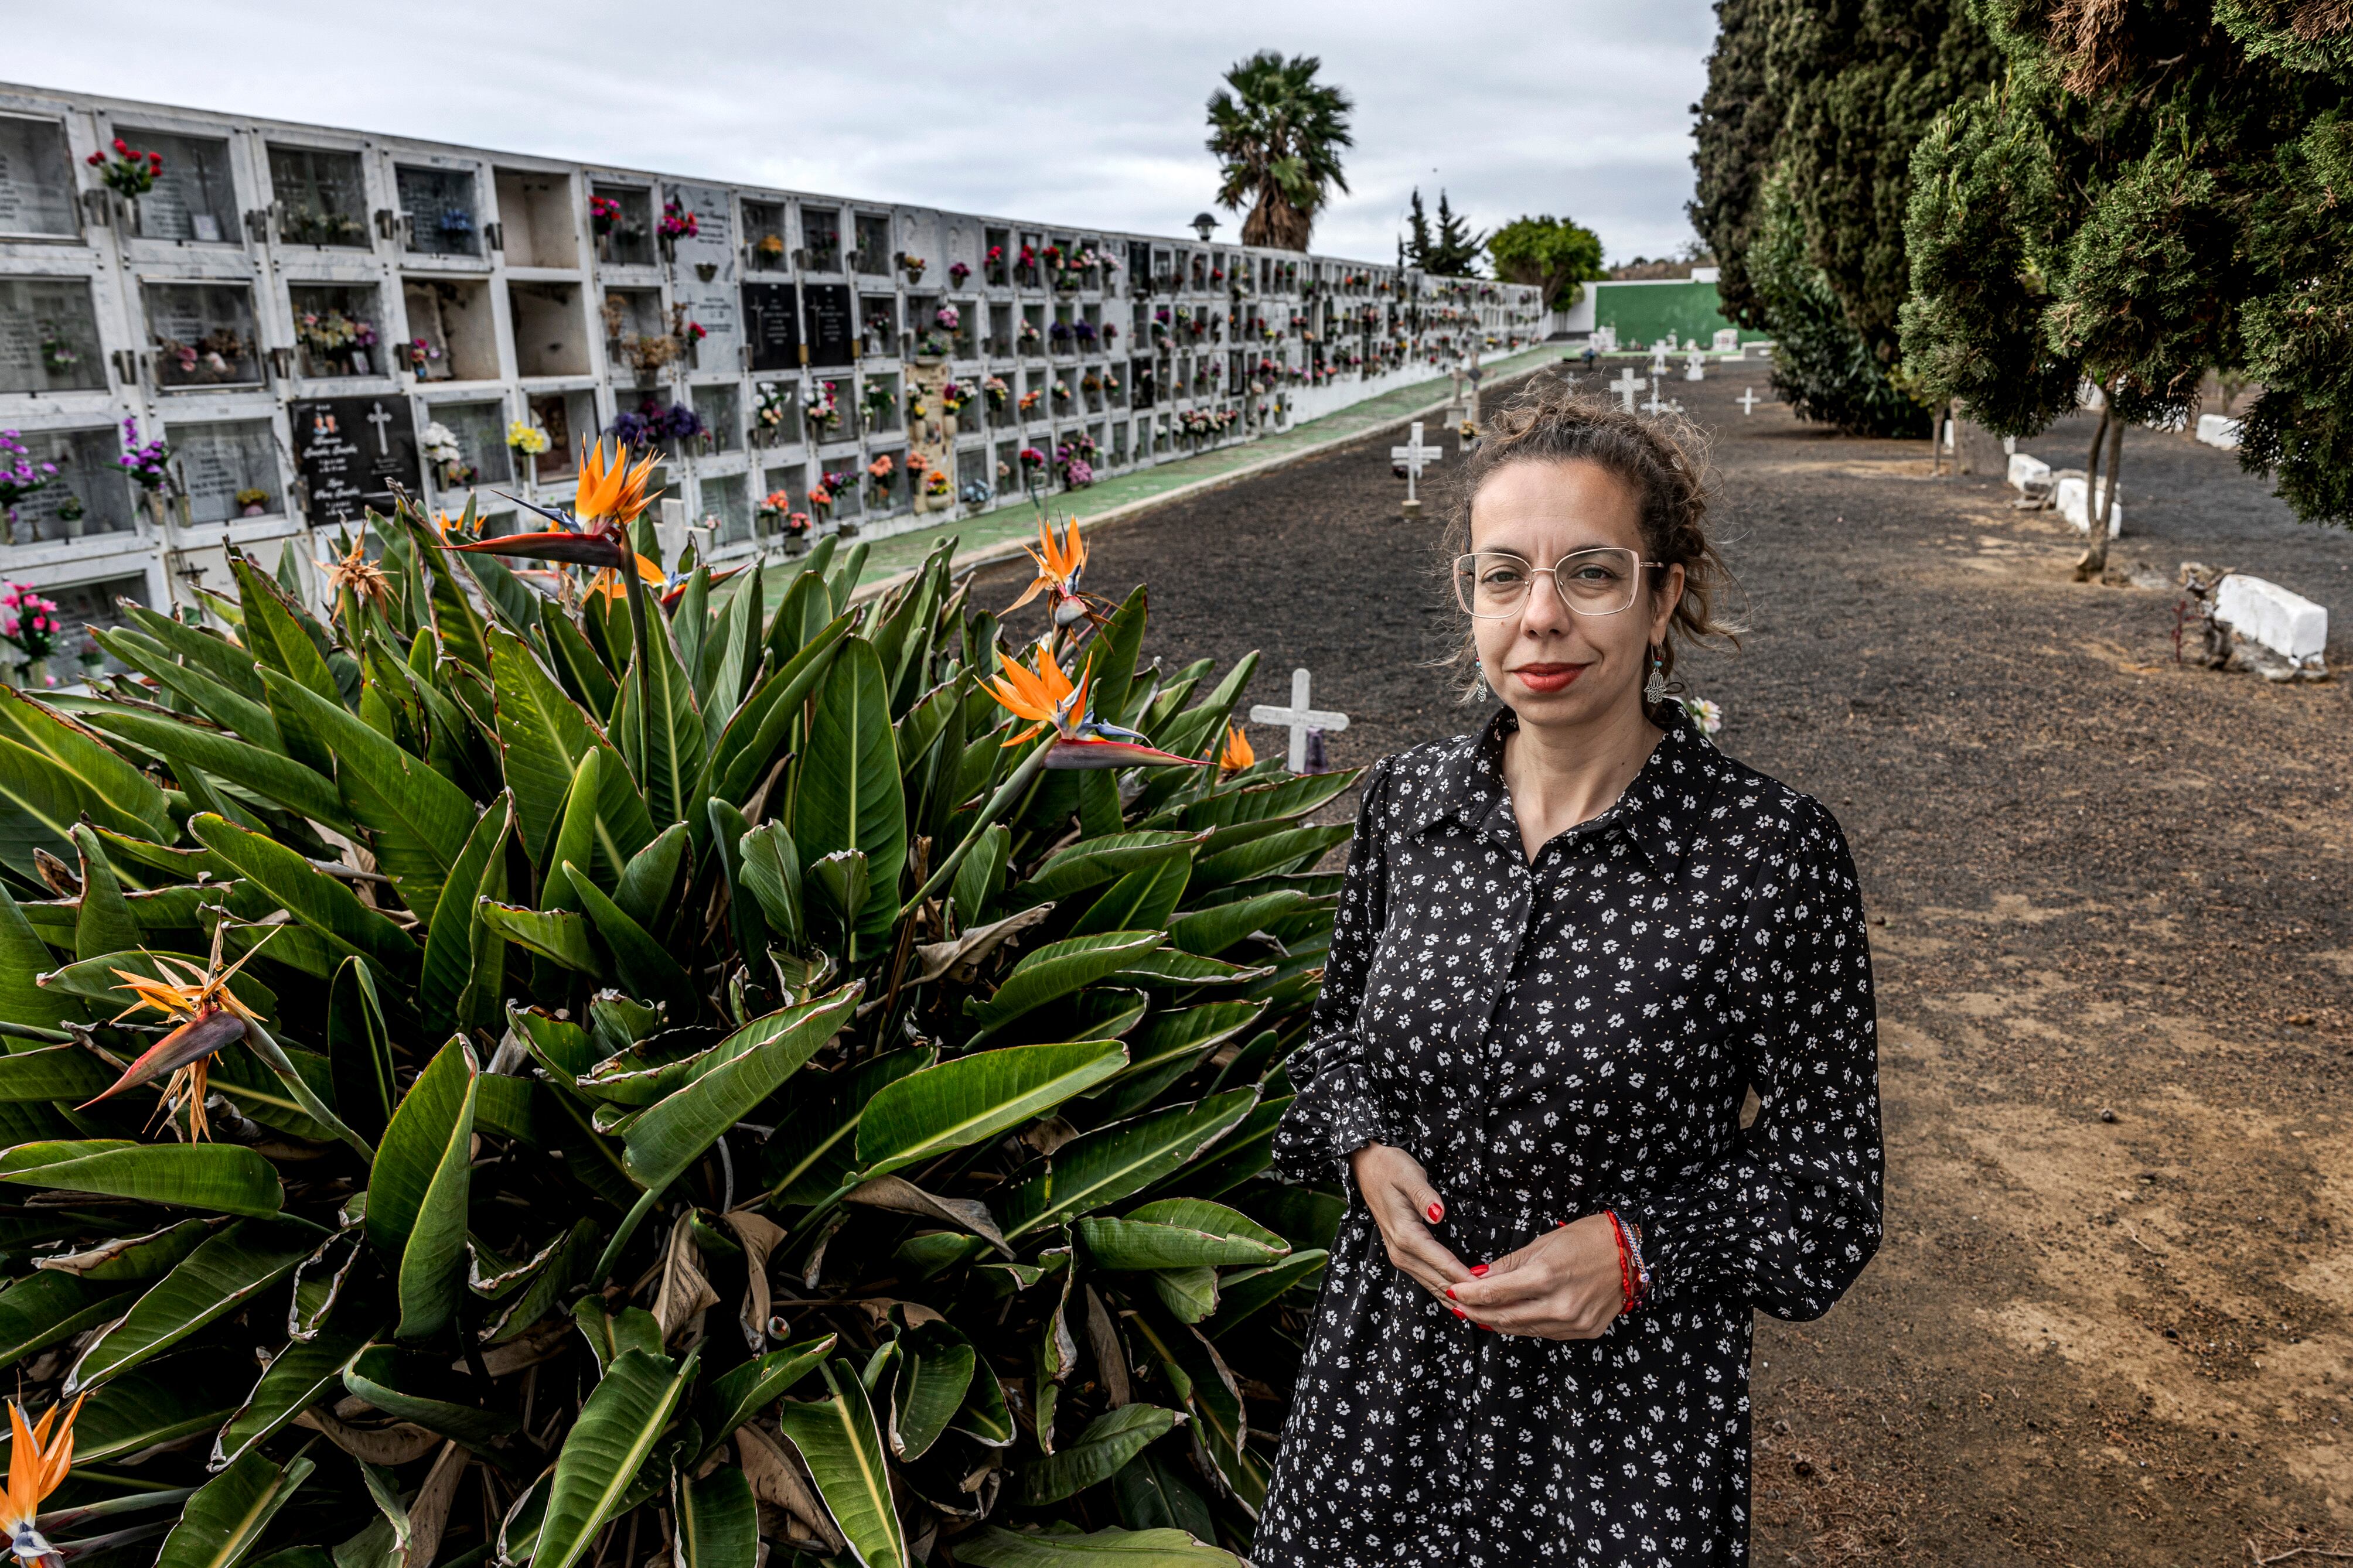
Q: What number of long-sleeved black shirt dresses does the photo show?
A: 1